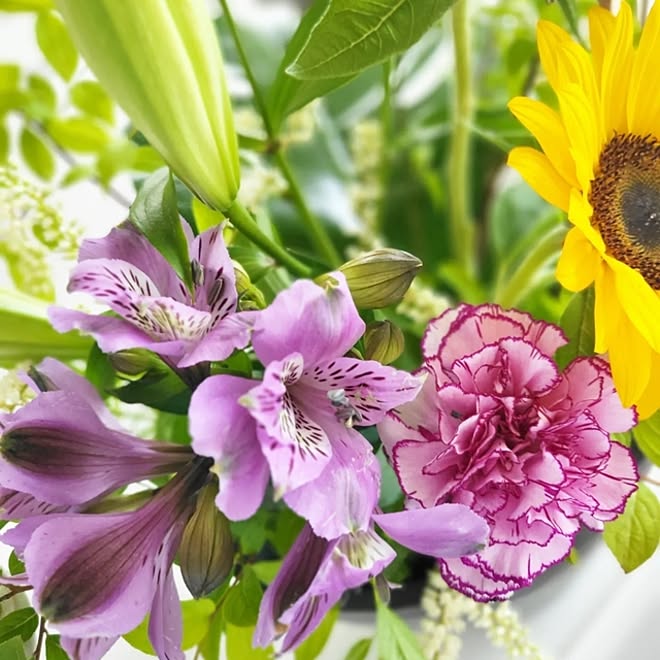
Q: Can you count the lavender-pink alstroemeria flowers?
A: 5